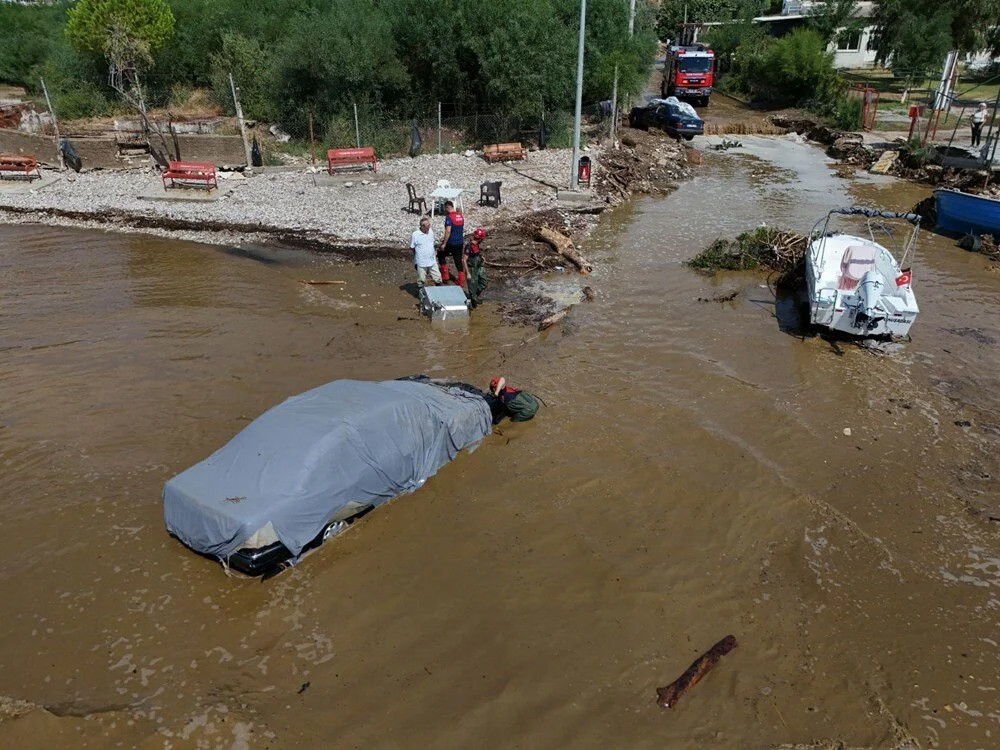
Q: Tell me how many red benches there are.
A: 3